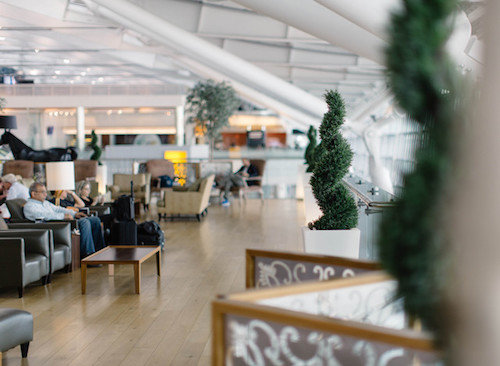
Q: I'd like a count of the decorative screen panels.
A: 3